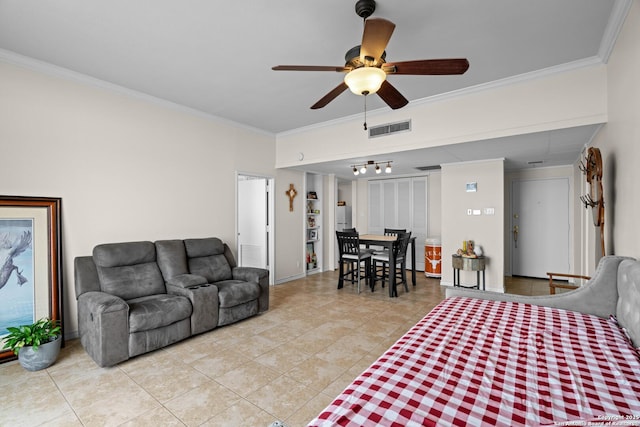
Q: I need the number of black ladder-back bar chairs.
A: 4